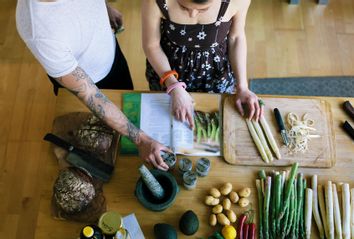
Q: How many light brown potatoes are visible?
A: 11